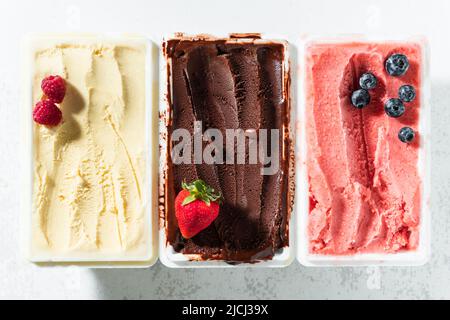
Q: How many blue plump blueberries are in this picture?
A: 6